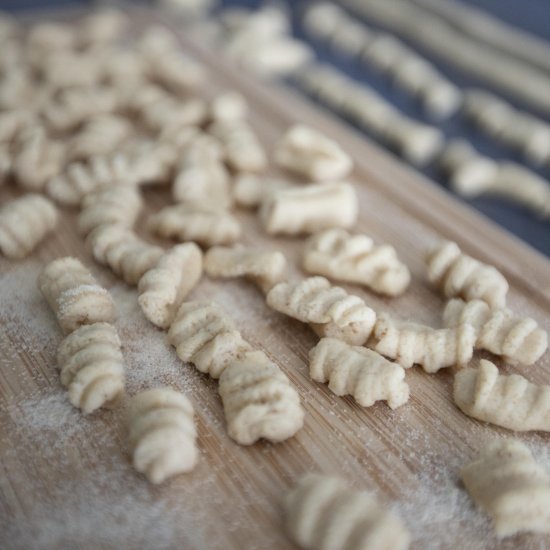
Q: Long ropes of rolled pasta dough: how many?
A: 2